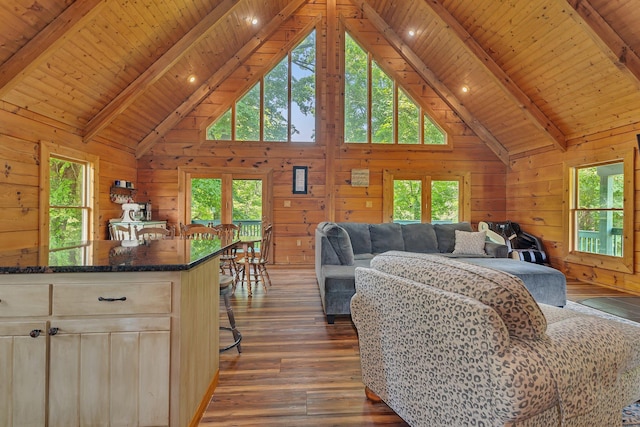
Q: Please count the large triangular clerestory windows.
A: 2